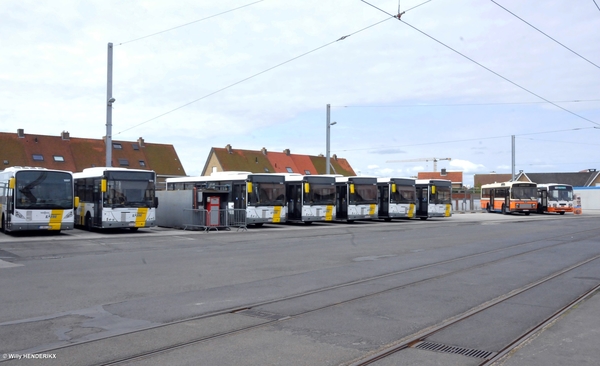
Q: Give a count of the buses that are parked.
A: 9